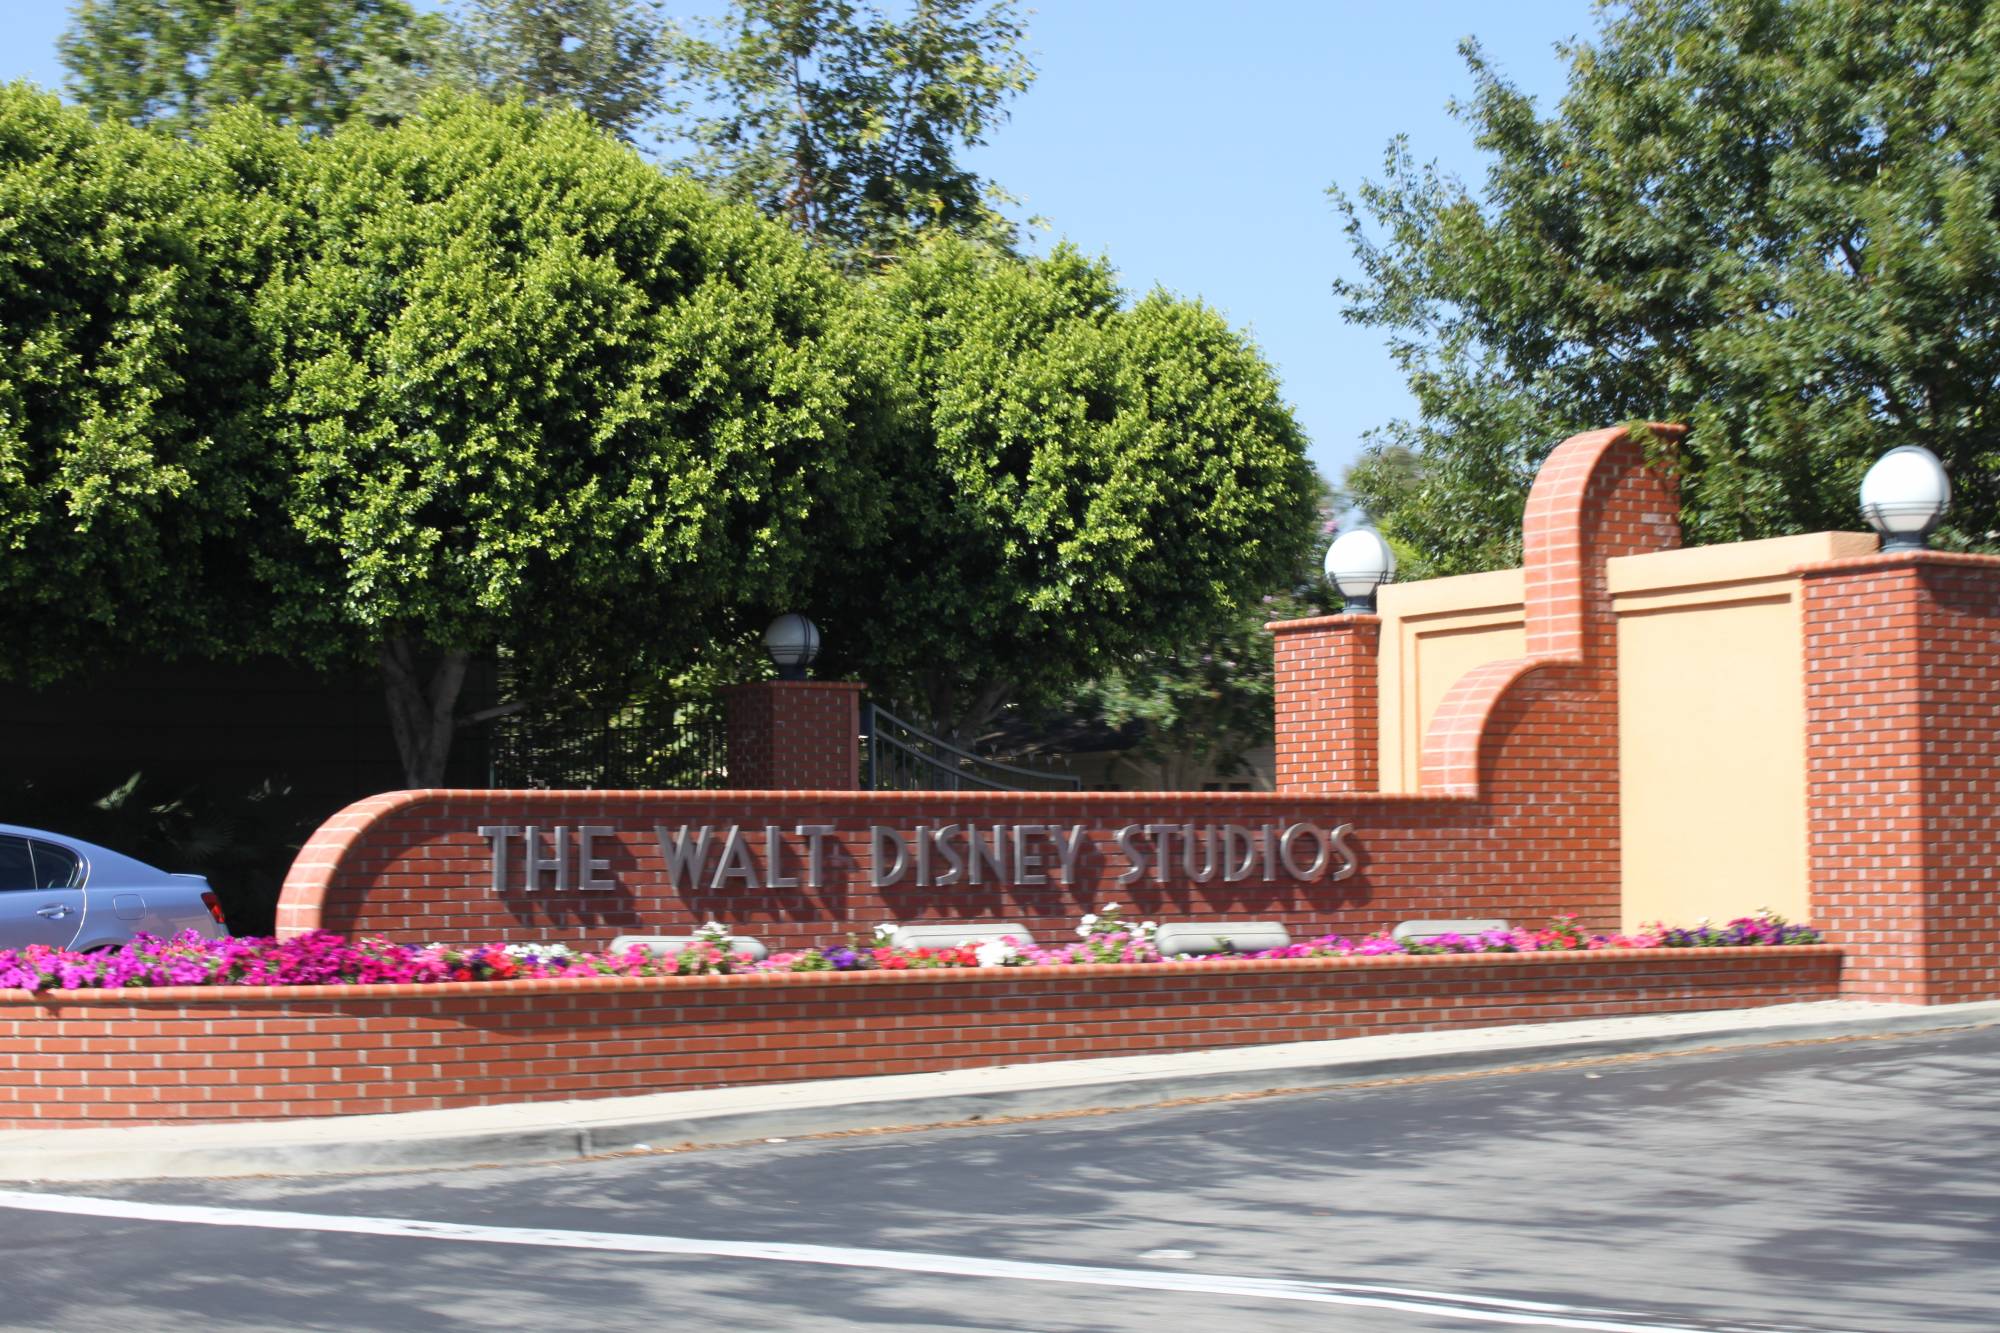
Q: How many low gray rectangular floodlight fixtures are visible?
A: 4